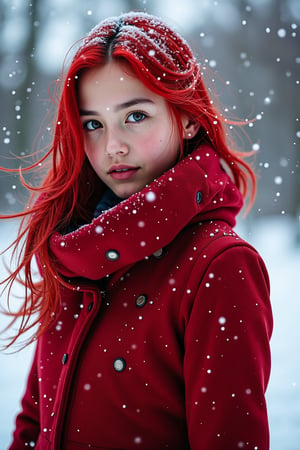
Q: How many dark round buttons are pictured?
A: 7